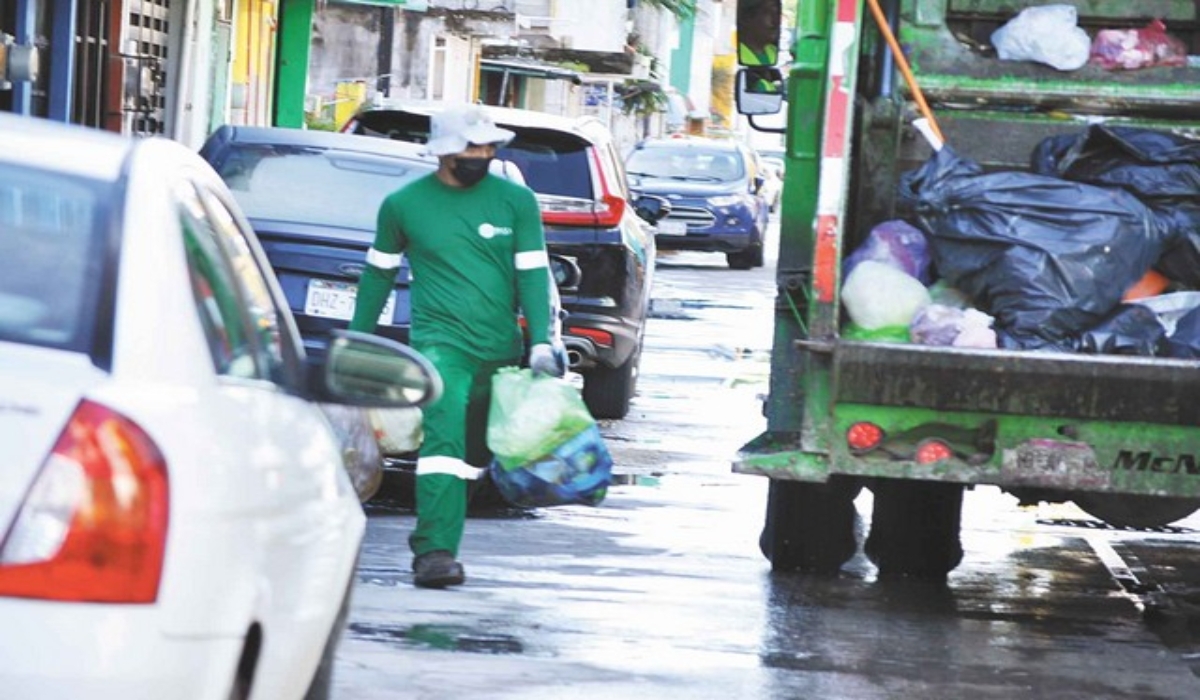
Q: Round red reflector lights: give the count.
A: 2